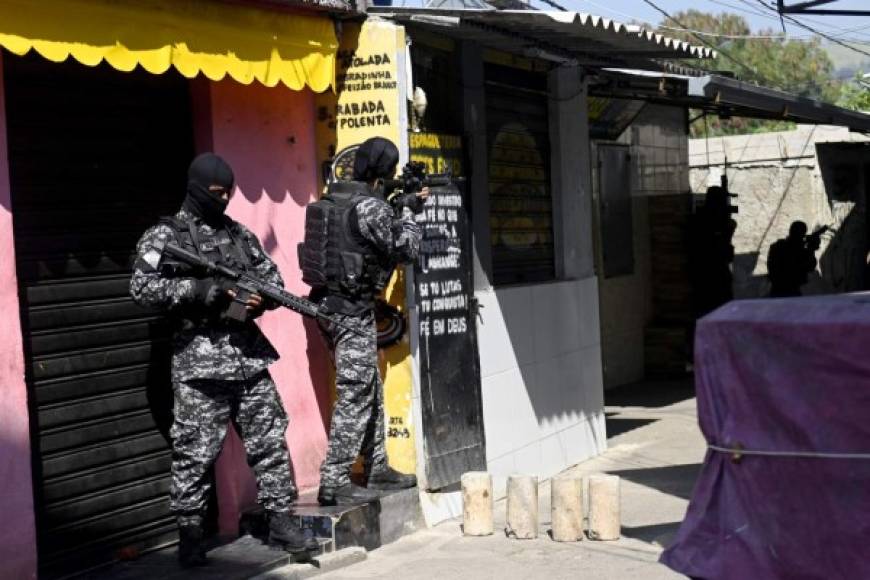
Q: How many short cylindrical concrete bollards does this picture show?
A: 4